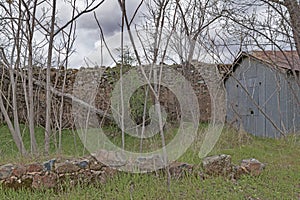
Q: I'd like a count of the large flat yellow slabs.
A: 0